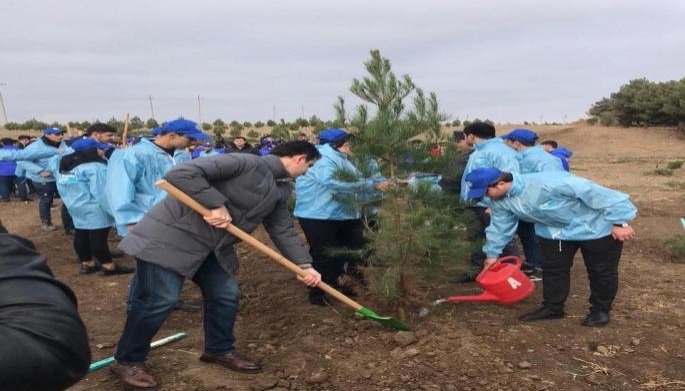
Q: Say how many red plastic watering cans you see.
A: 1